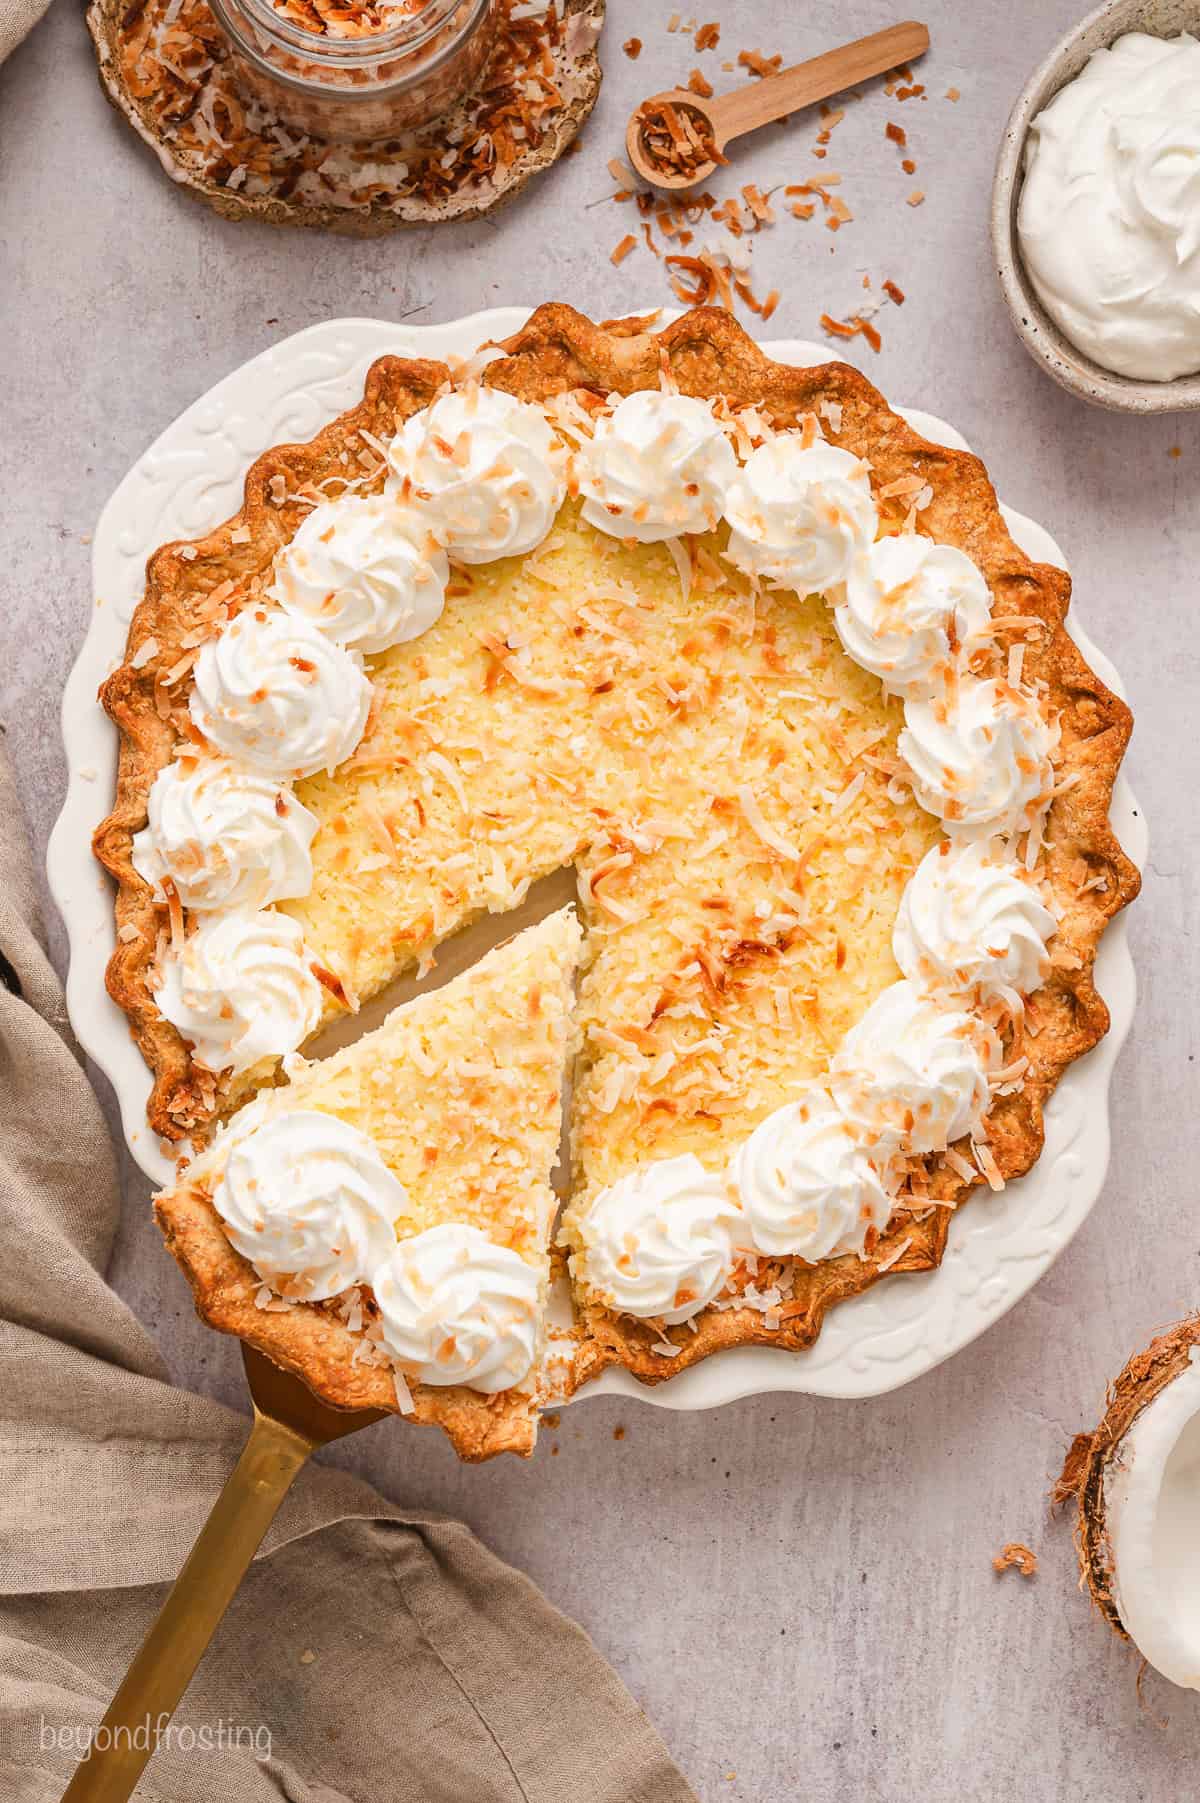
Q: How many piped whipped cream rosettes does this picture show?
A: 15